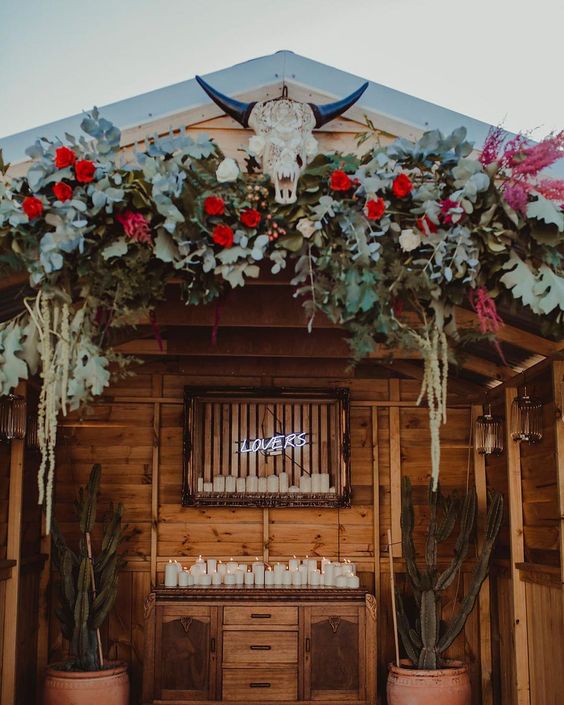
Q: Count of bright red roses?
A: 10